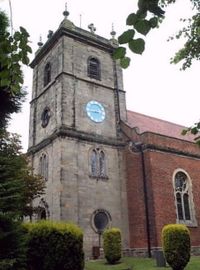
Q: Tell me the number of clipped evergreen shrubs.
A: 3